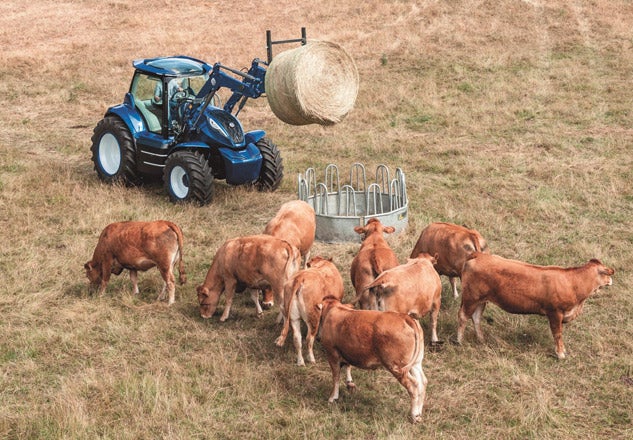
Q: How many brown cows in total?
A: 9